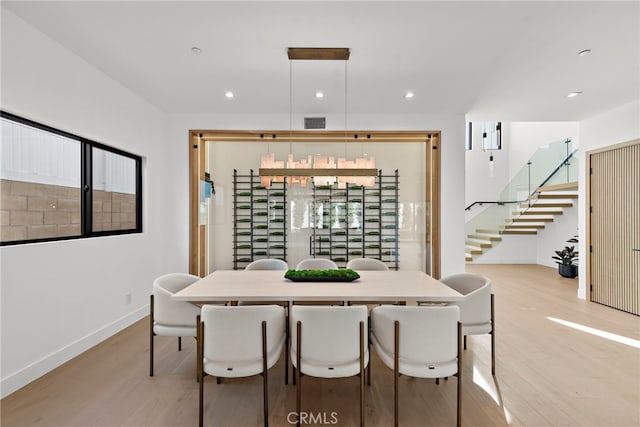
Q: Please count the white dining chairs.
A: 8